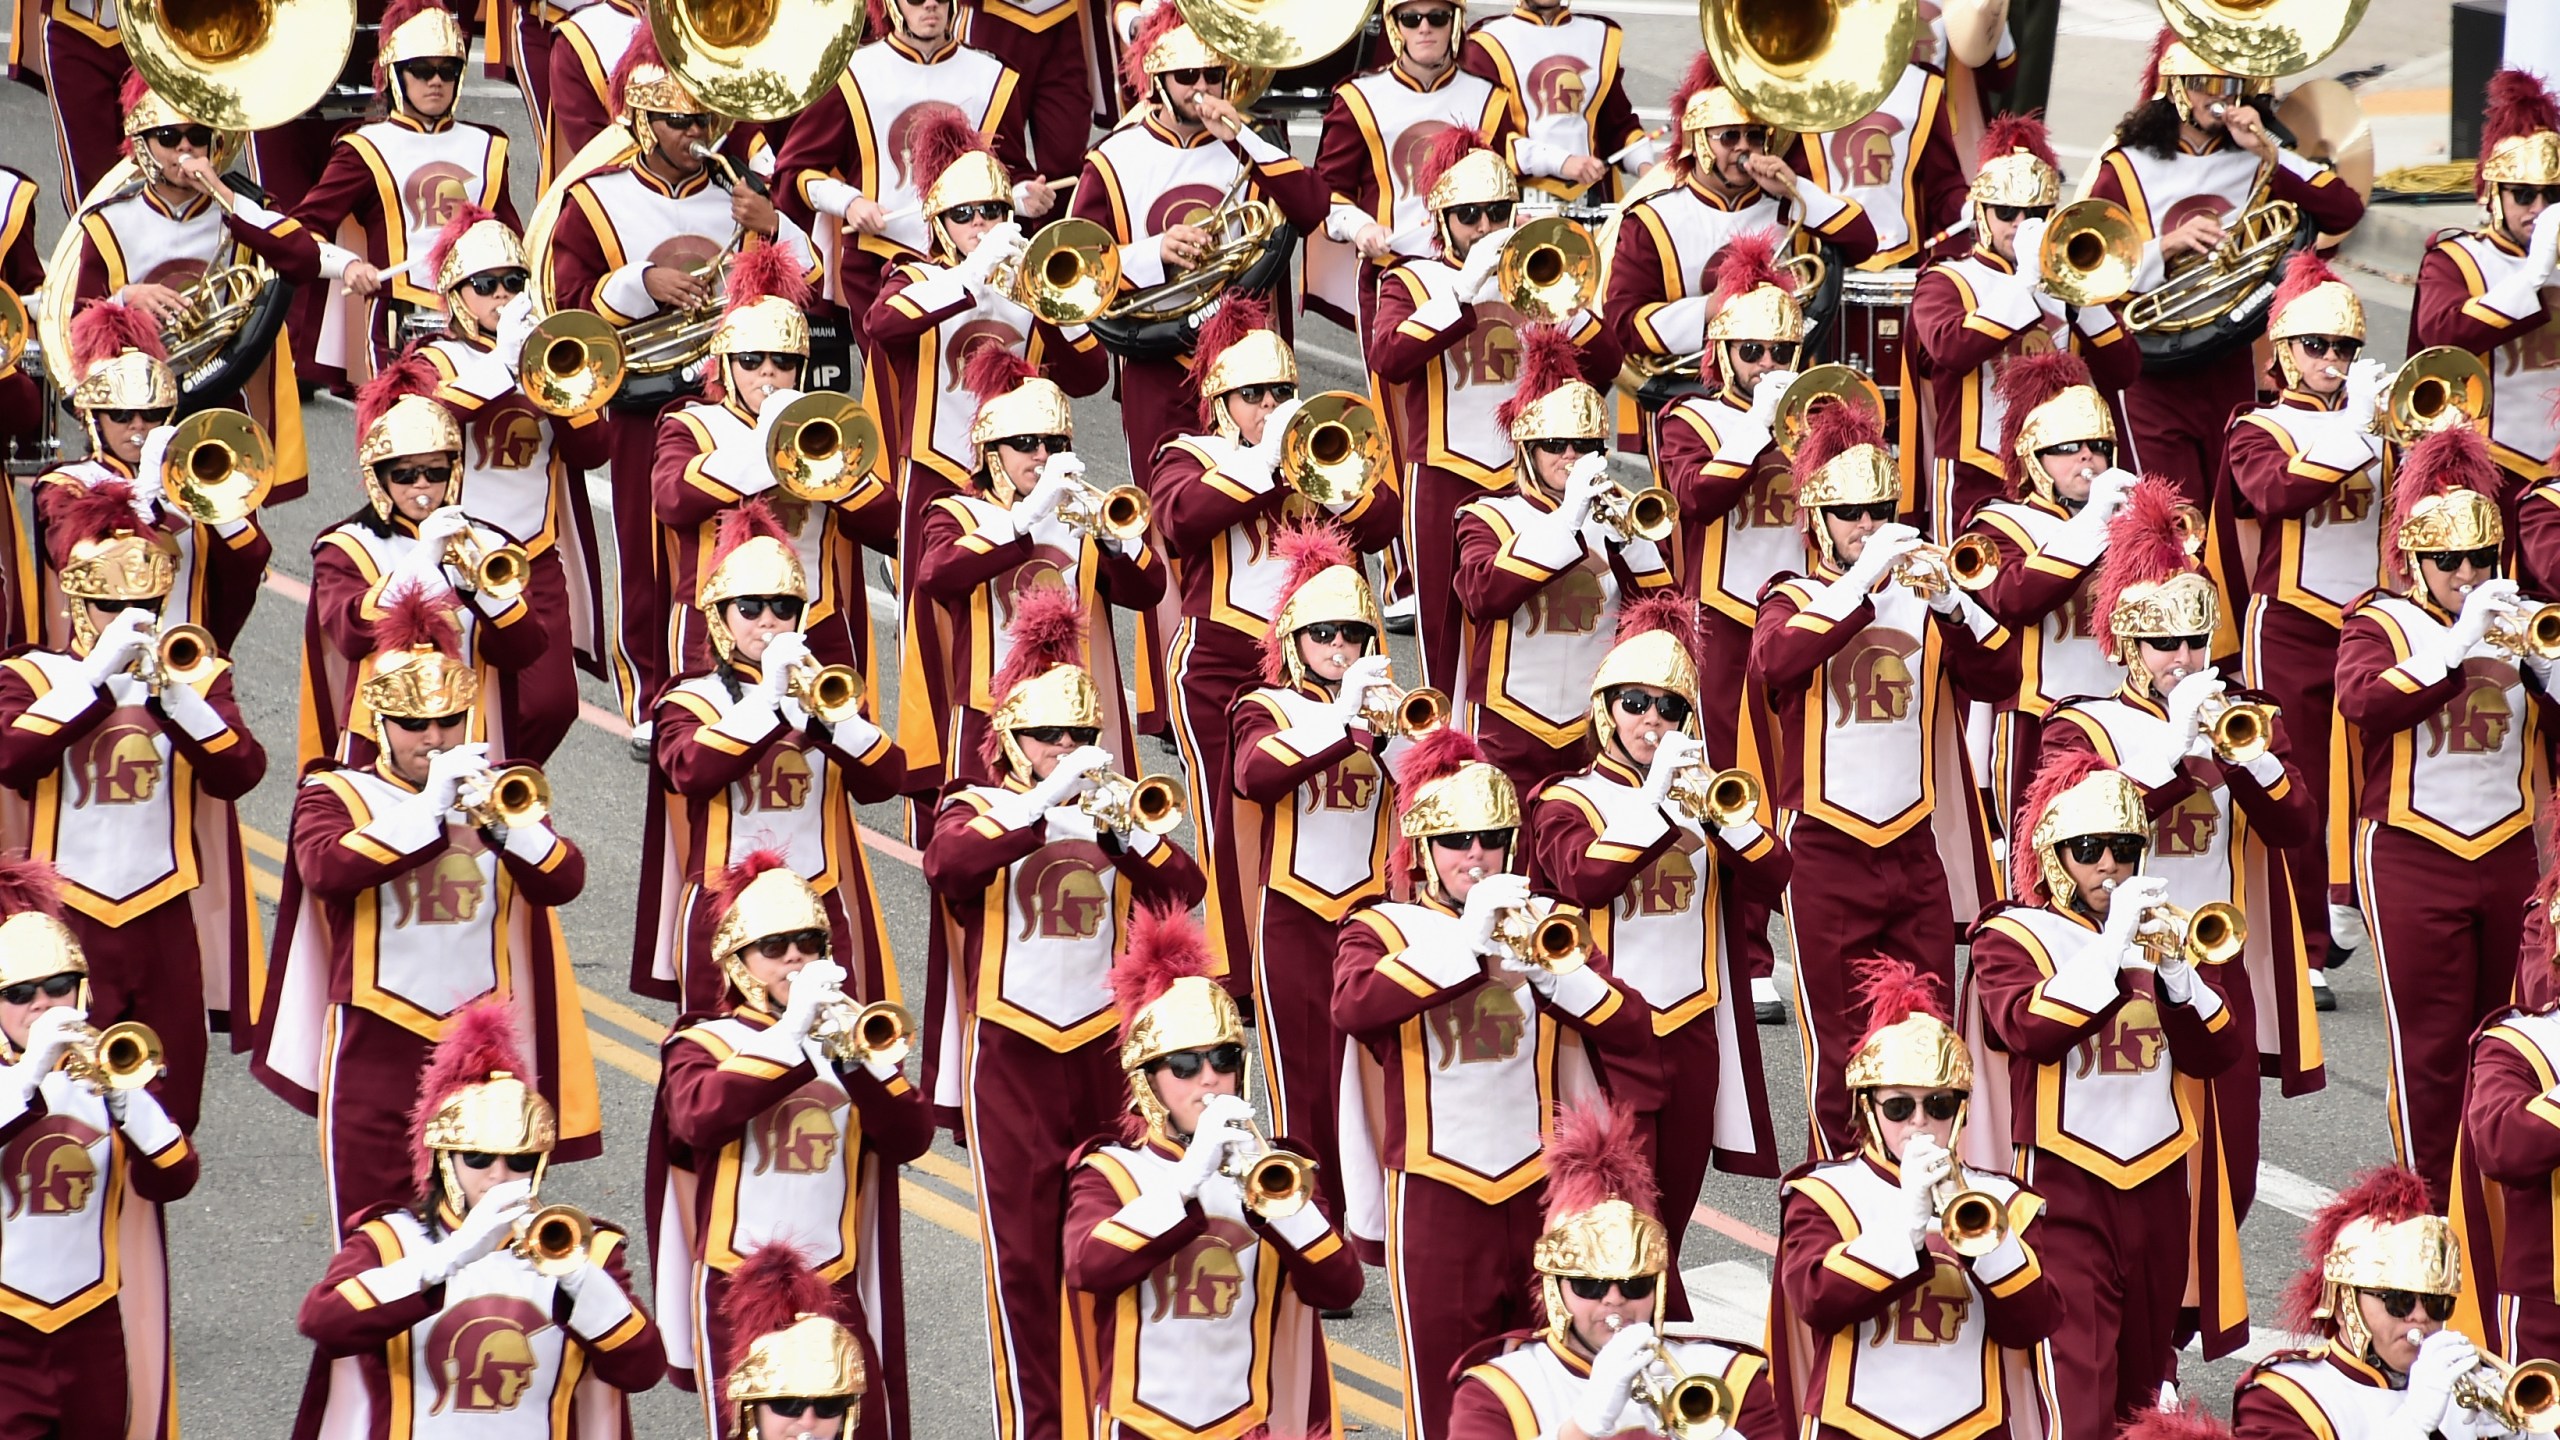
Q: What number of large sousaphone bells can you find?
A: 5